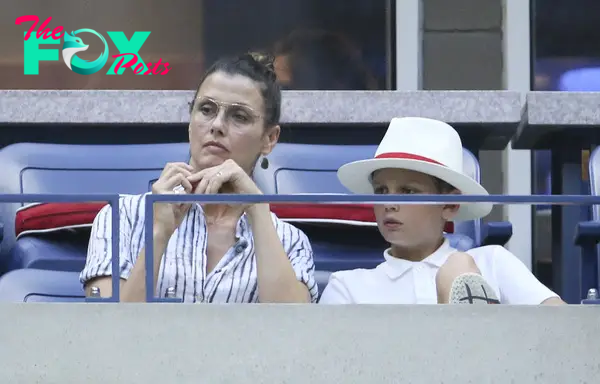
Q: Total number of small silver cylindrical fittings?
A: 3